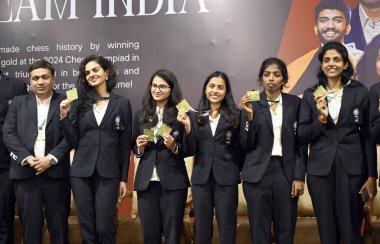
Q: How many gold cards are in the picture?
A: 6